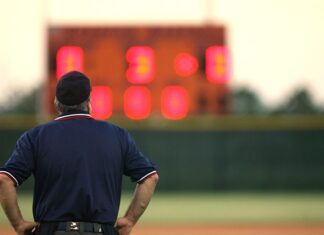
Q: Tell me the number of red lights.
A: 7